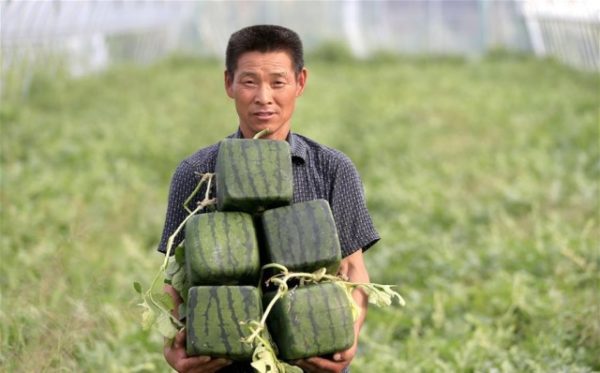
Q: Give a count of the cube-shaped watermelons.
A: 5